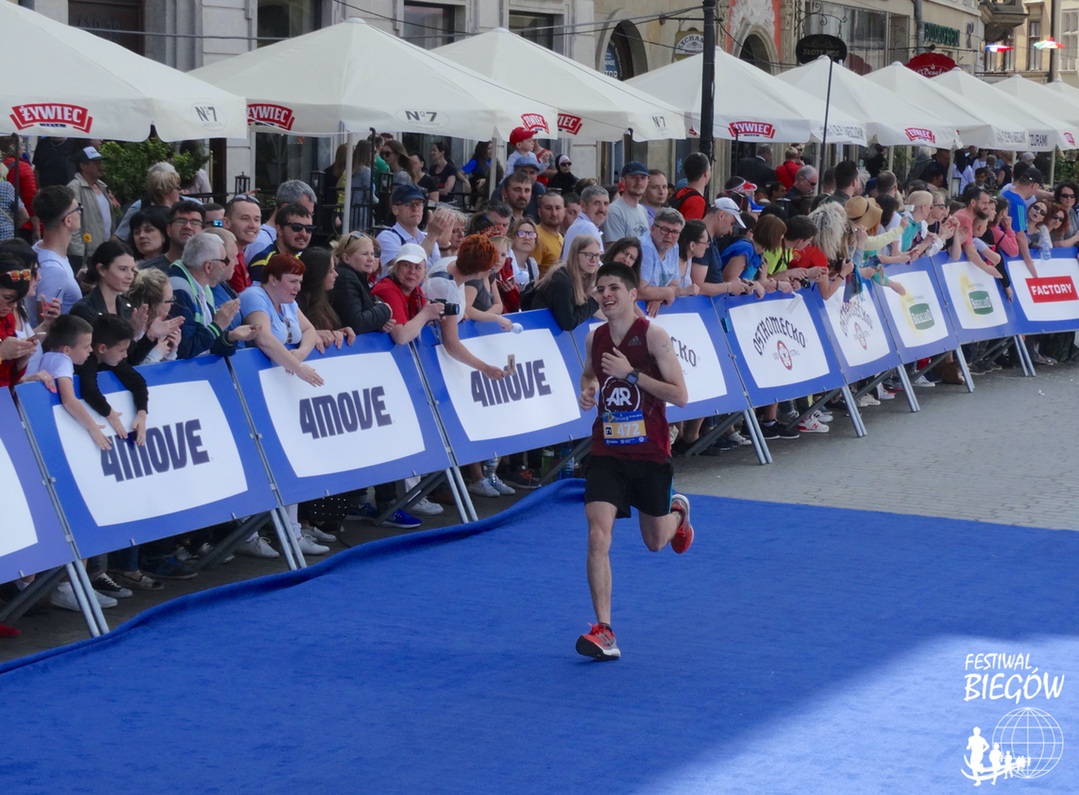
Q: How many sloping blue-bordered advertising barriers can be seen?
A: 10